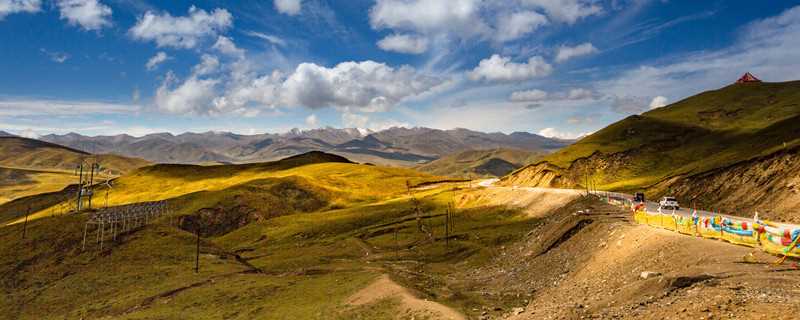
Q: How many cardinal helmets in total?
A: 0